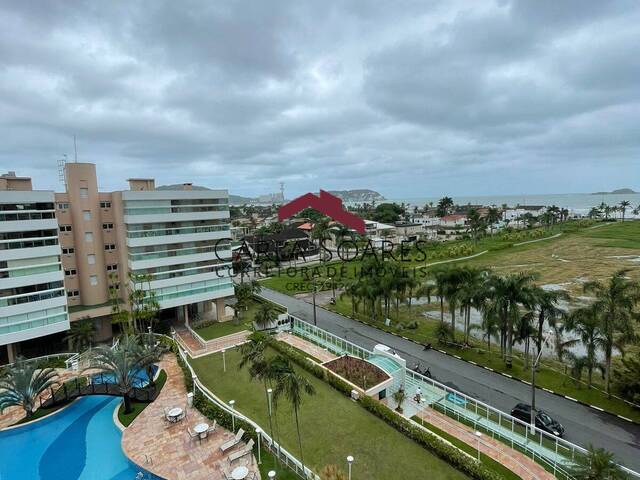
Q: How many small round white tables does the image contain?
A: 3